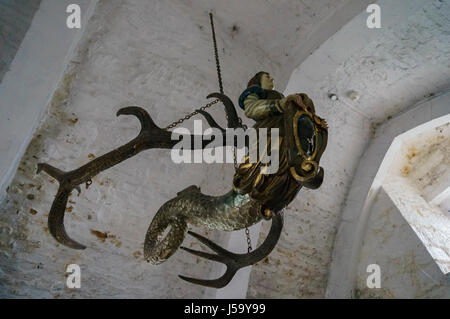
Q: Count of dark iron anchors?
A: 0